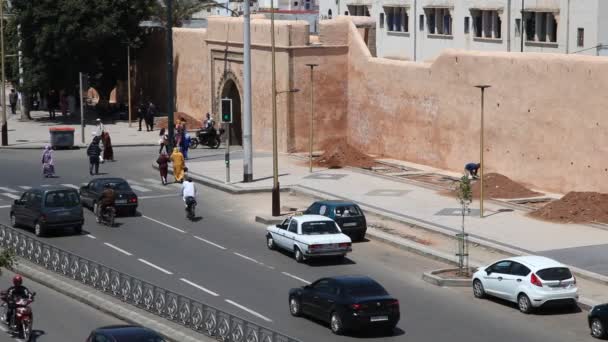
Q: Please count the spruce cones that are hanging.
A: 0